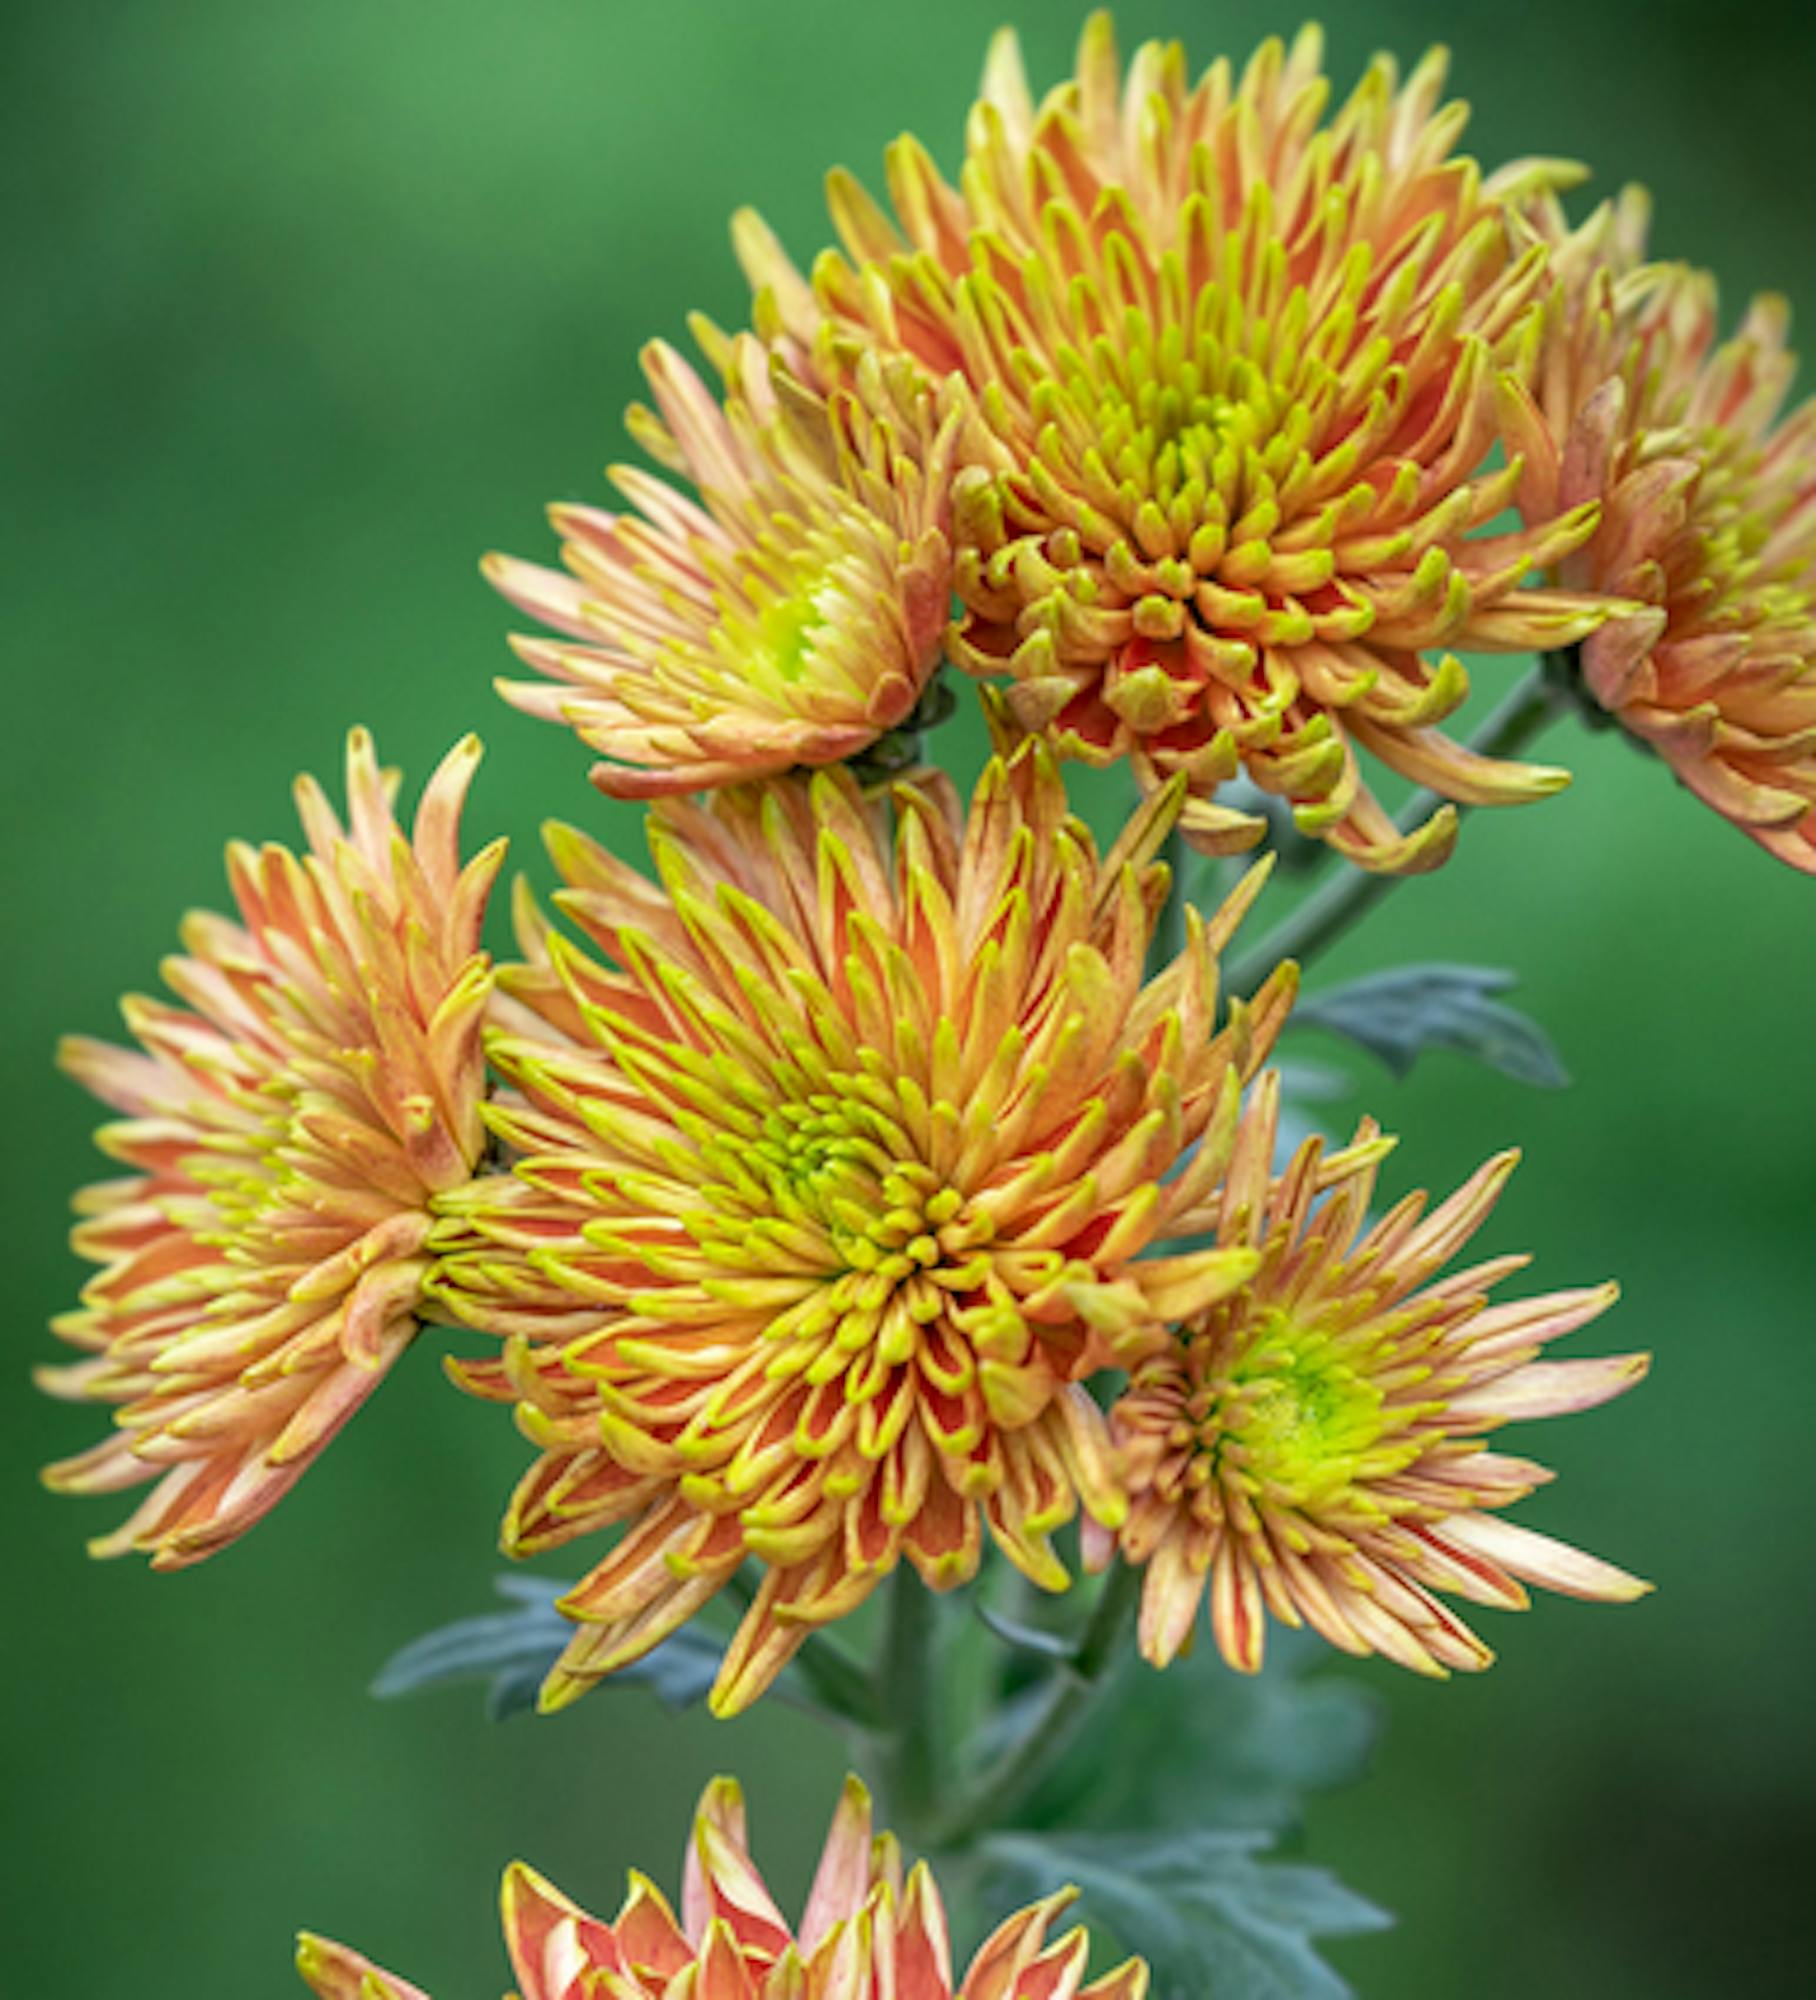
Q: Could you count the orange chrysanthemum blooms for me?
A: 7